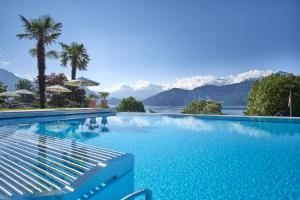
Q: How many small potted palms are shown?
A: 2